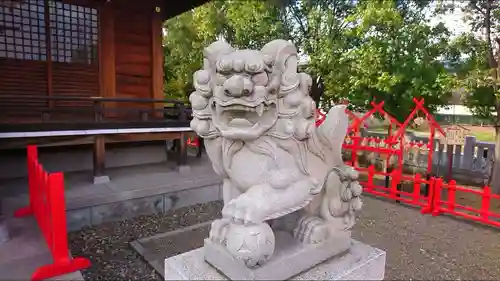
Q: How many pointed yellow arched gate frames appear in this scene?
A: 0